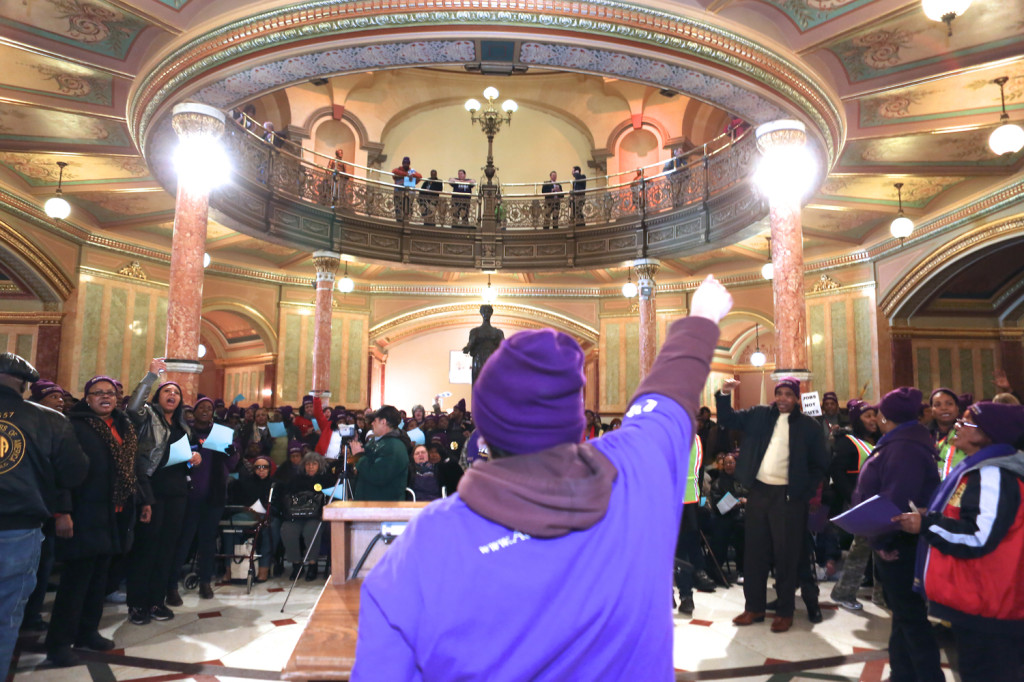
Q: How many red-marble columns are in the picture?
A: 4